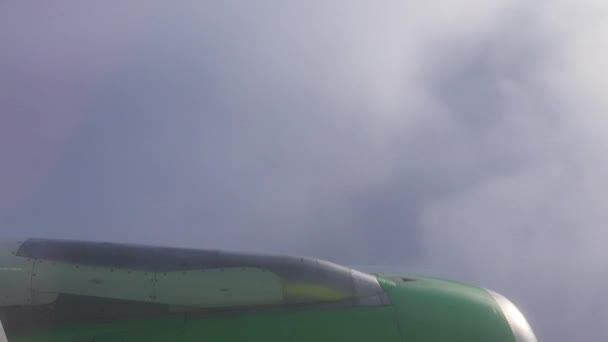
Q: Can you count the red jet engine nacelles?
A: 0